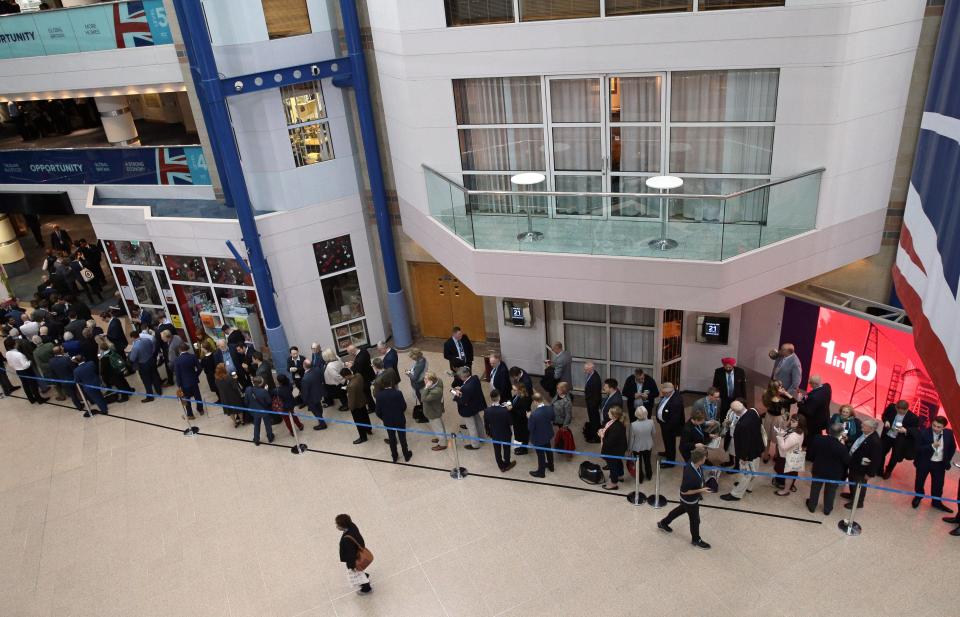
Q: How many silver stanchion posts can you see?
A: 7